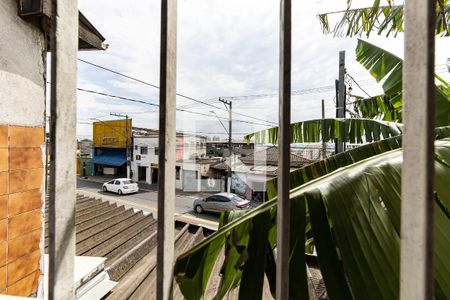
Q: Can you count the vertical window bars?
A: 4